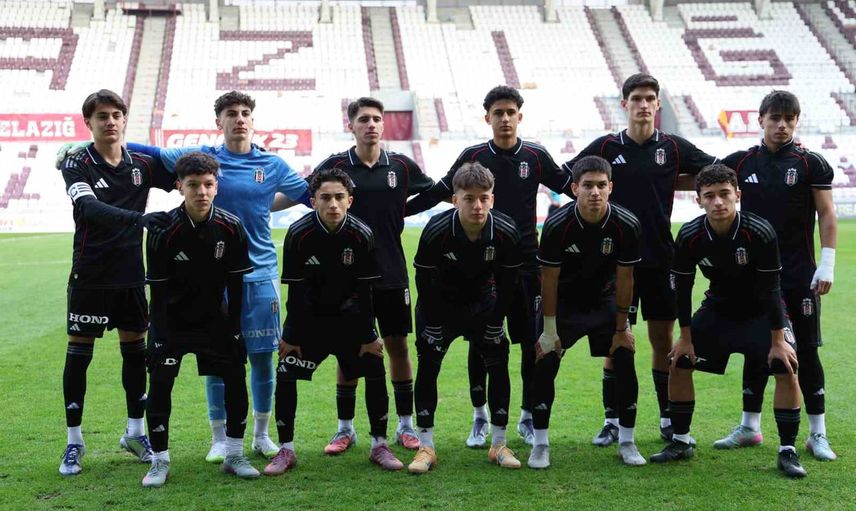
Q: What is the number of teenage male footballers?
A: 11